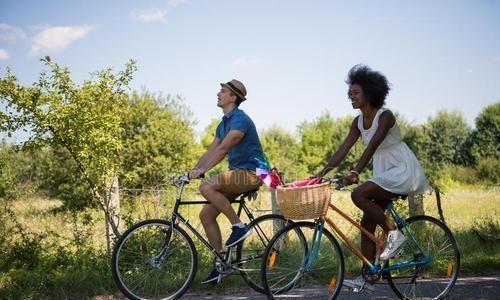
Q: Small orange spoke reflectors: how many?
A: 3